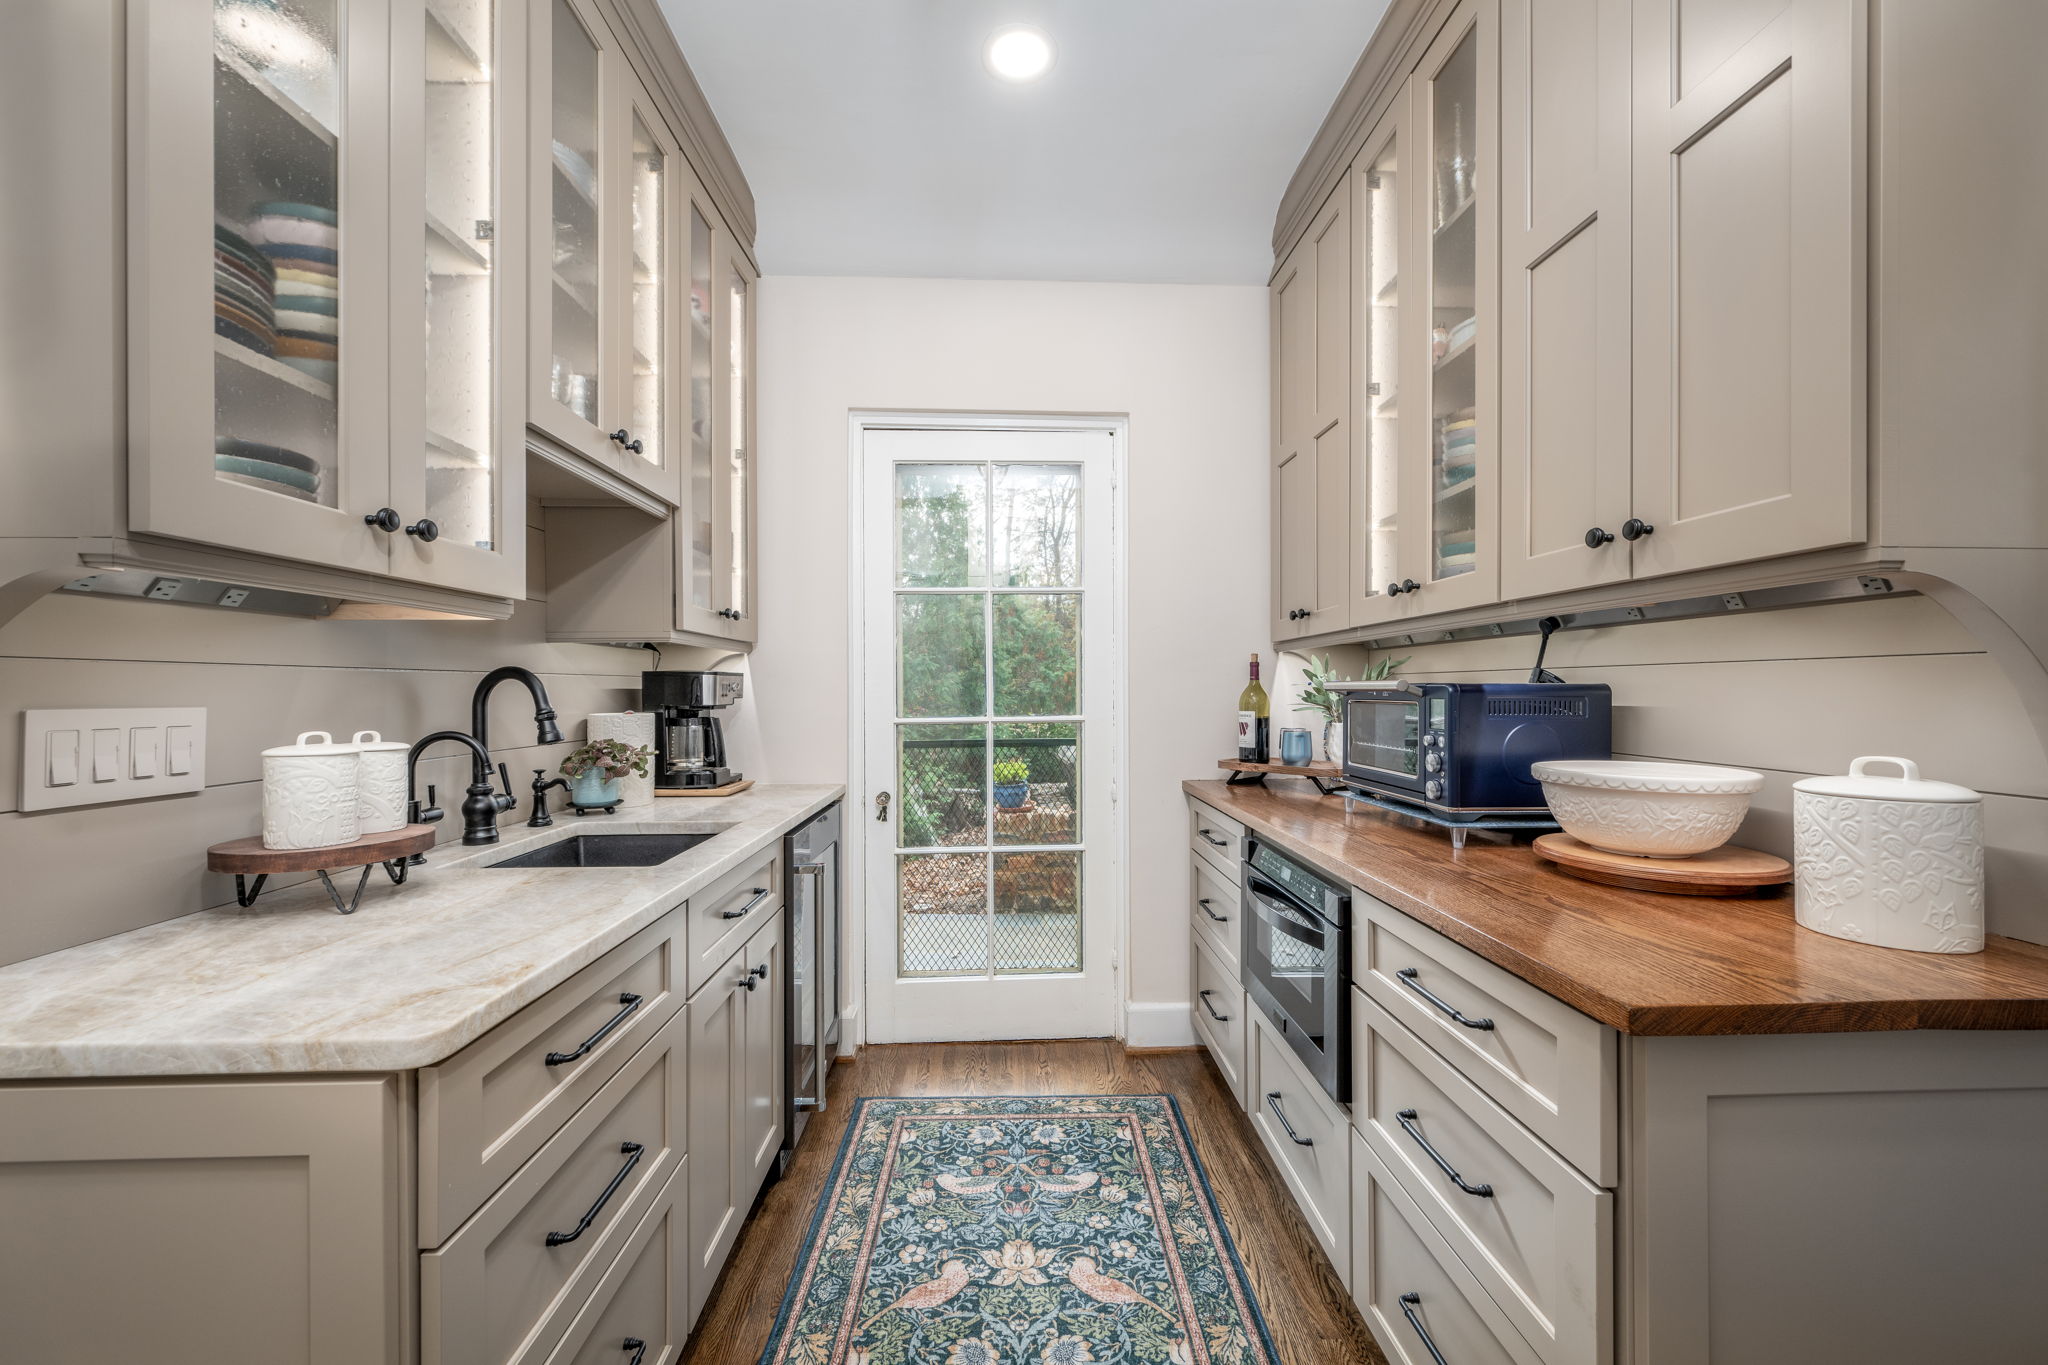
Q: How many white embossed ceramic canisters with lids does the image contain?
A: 3